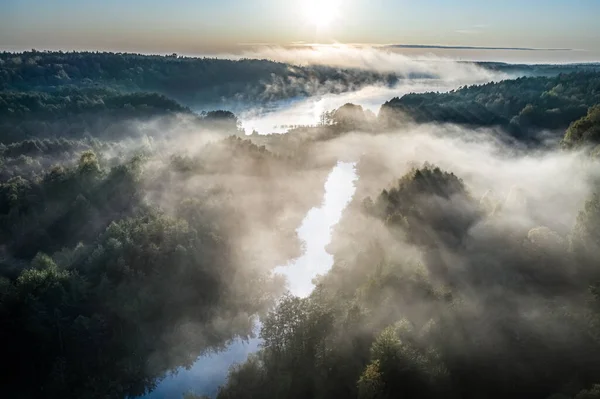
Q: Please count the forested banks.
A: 2